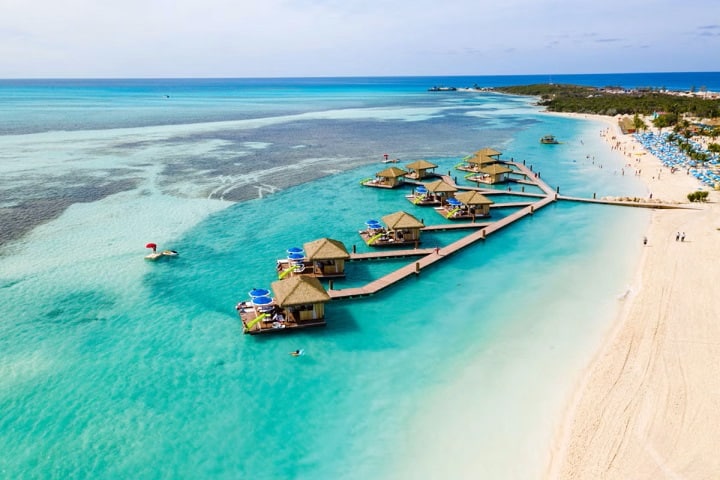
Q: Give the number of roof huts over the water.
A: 10